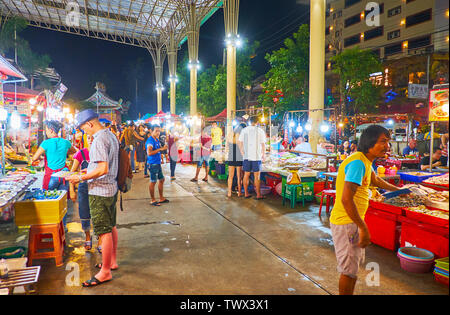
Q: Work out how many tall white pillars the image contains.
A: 5